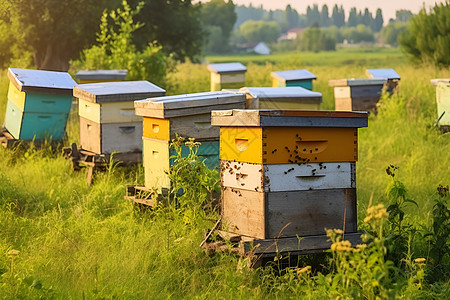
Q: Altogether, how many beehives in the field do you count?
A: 11